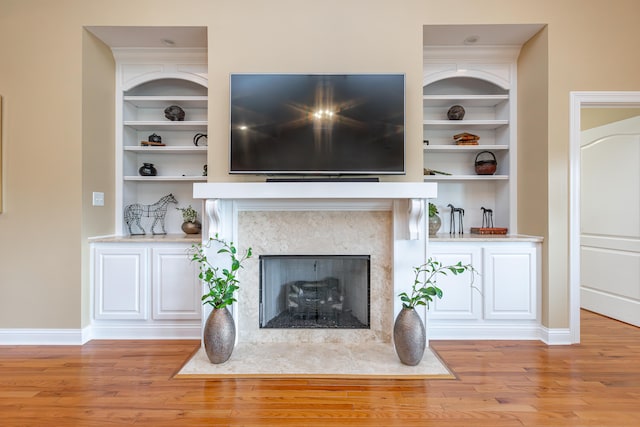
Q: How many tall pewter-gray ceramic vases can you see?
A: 2